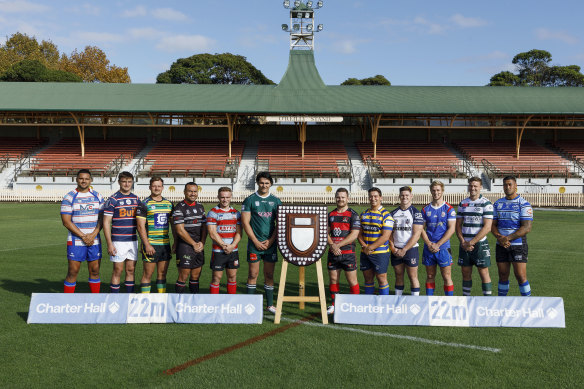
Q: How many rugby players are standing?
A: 12